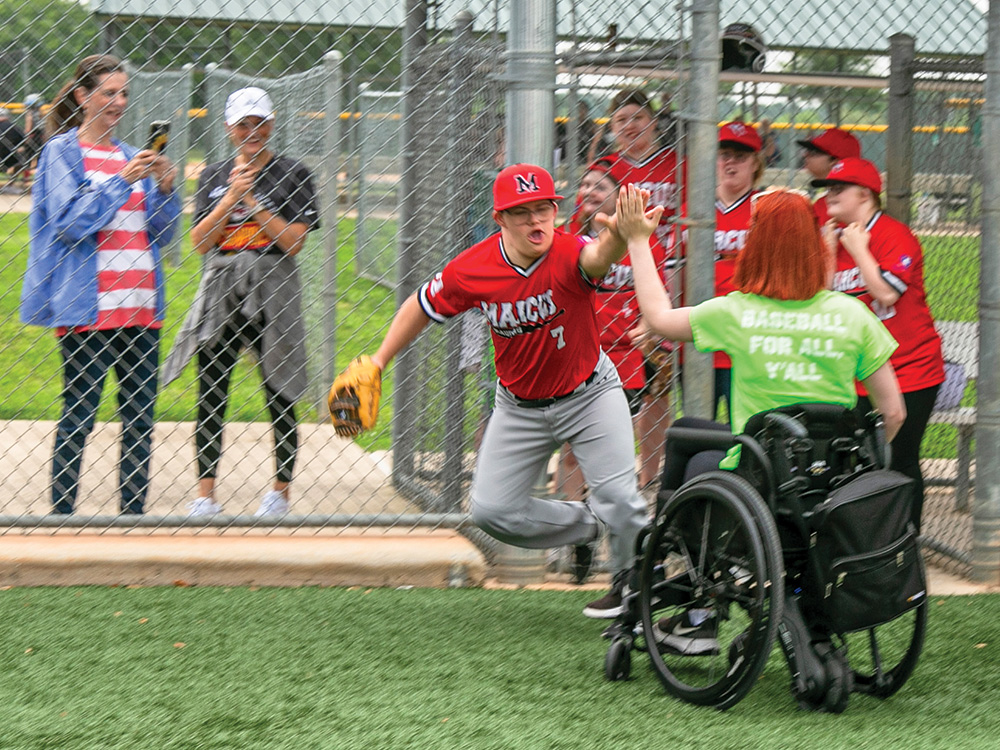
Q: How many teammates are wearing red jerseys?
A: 6